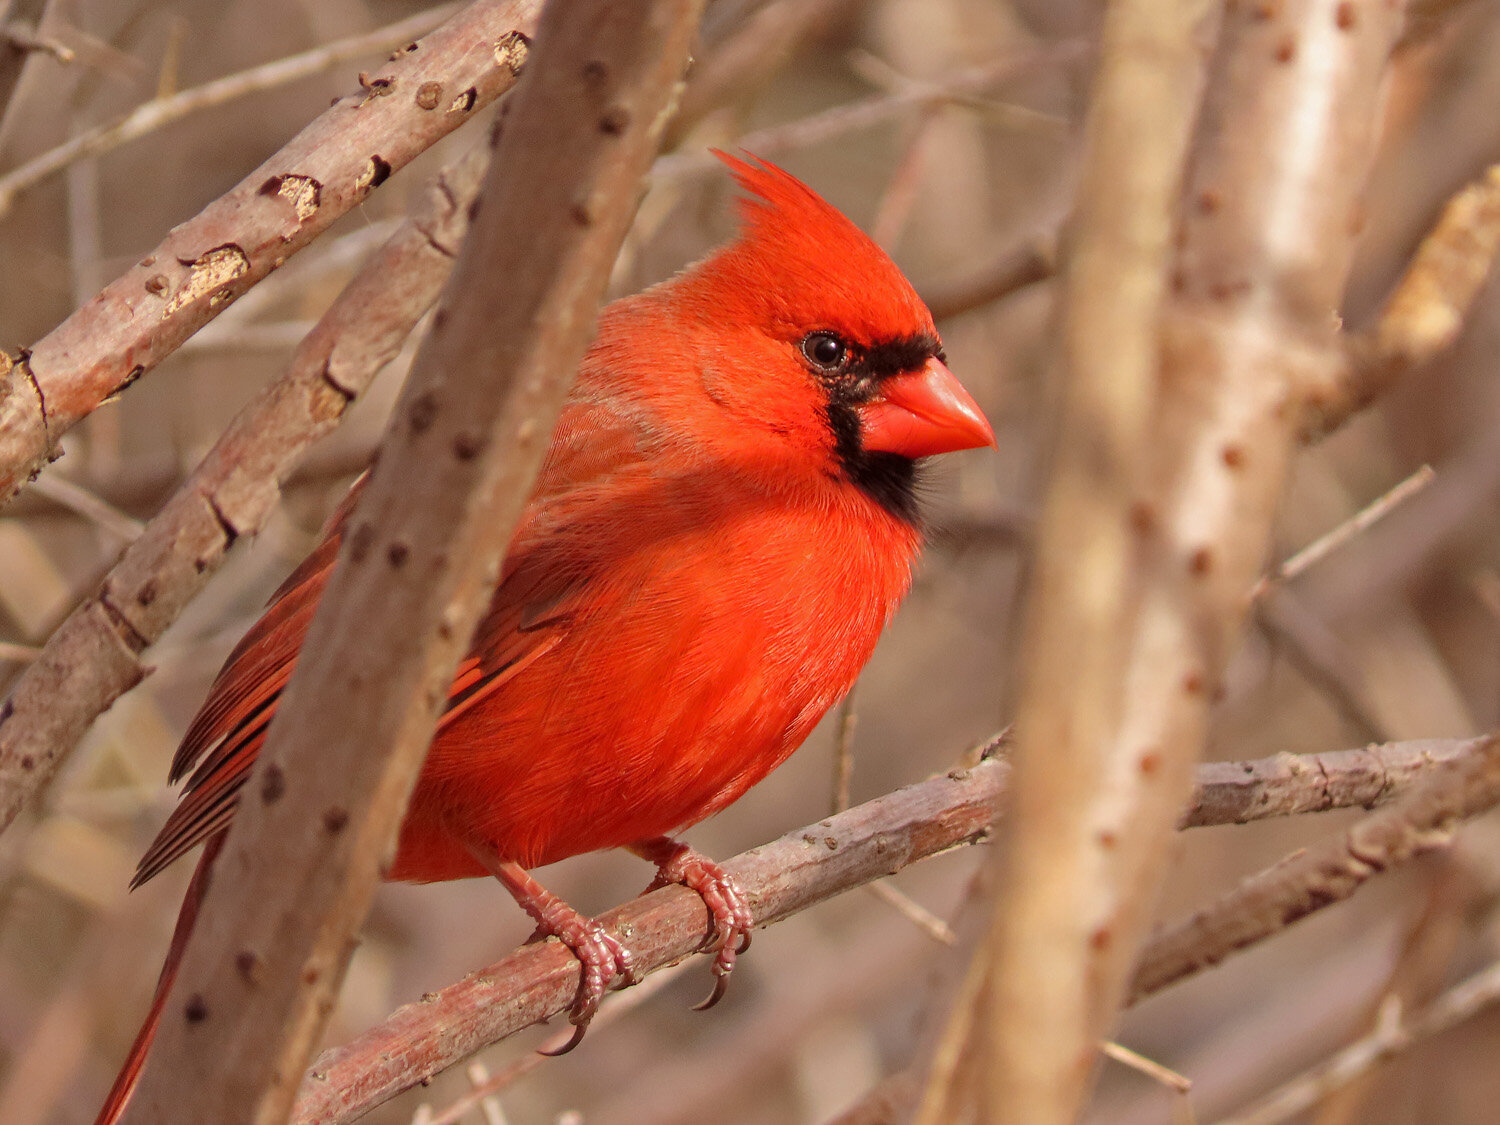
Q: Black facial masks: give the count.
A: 1